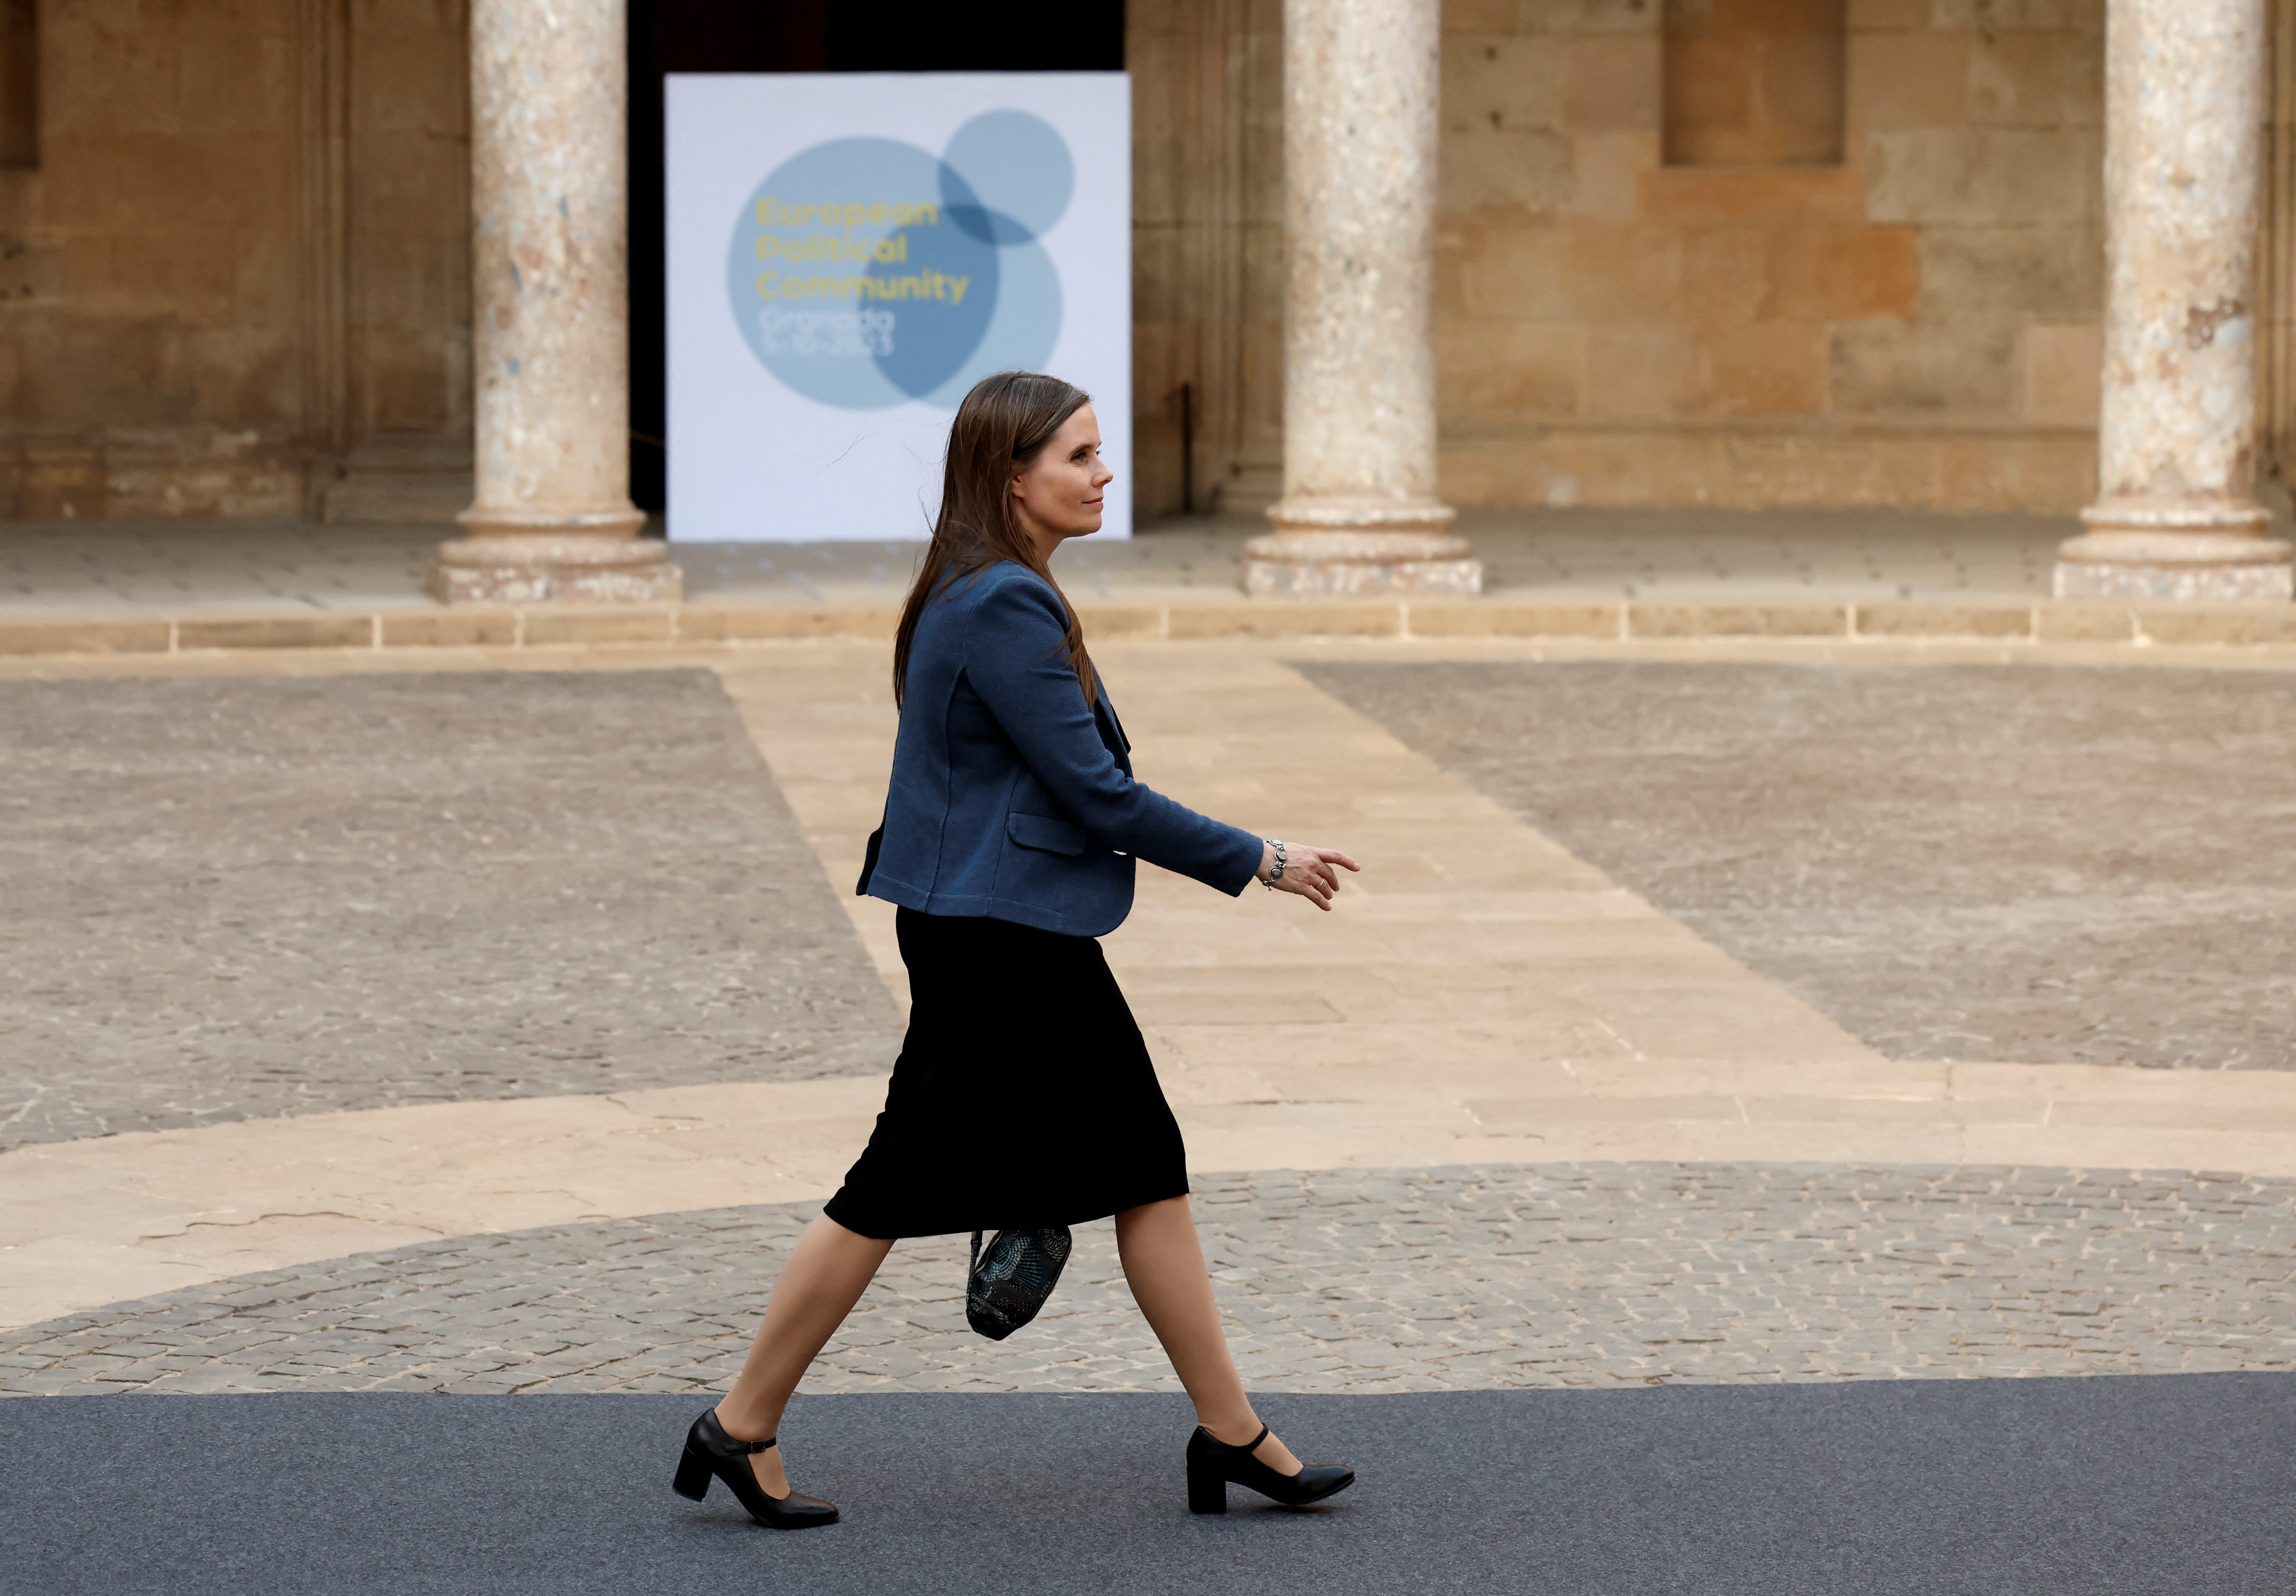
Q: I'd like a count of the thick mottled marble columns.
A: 3